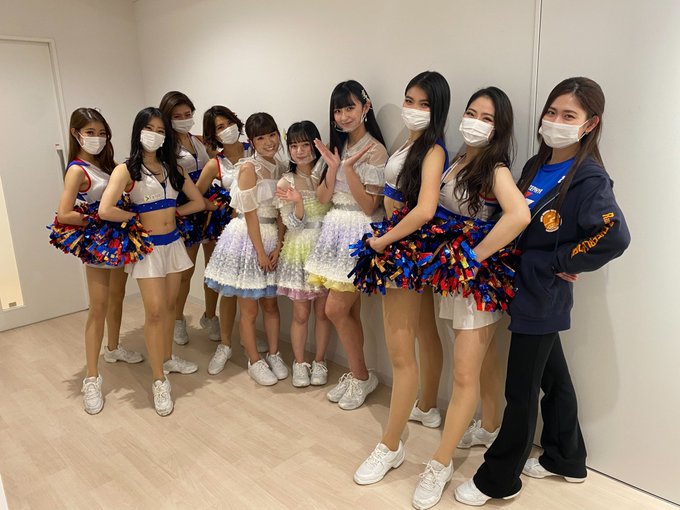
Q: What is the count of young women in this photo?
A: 10